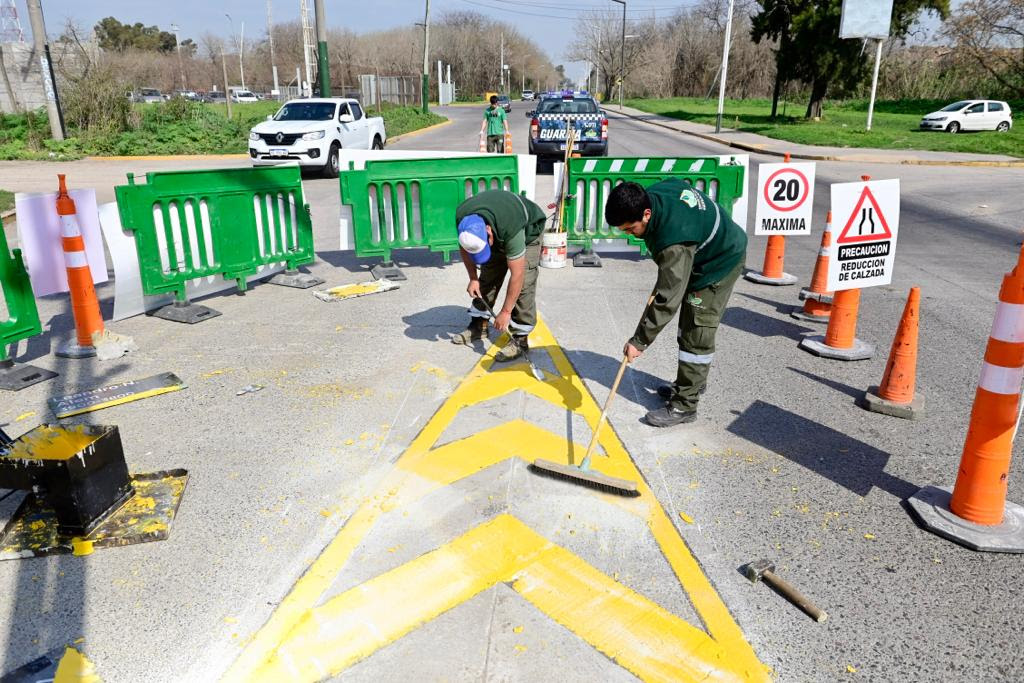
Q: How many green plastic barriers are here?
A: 4